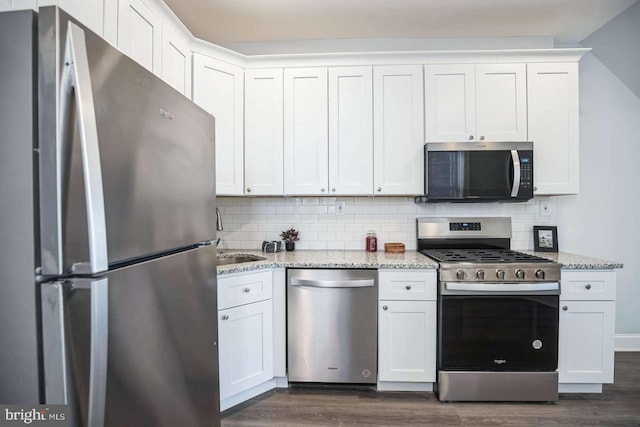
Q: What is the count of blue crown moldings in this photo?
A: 0